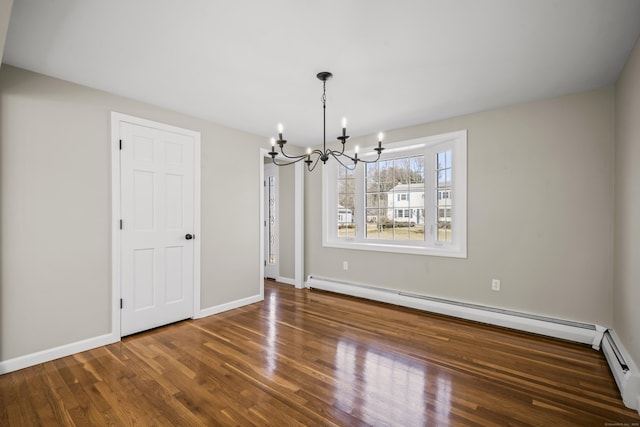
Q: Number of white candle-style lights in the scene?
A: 6